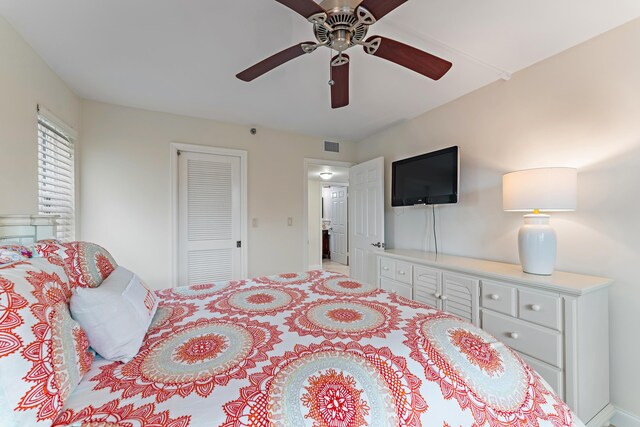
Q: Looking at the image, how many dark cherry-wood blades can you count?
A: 5